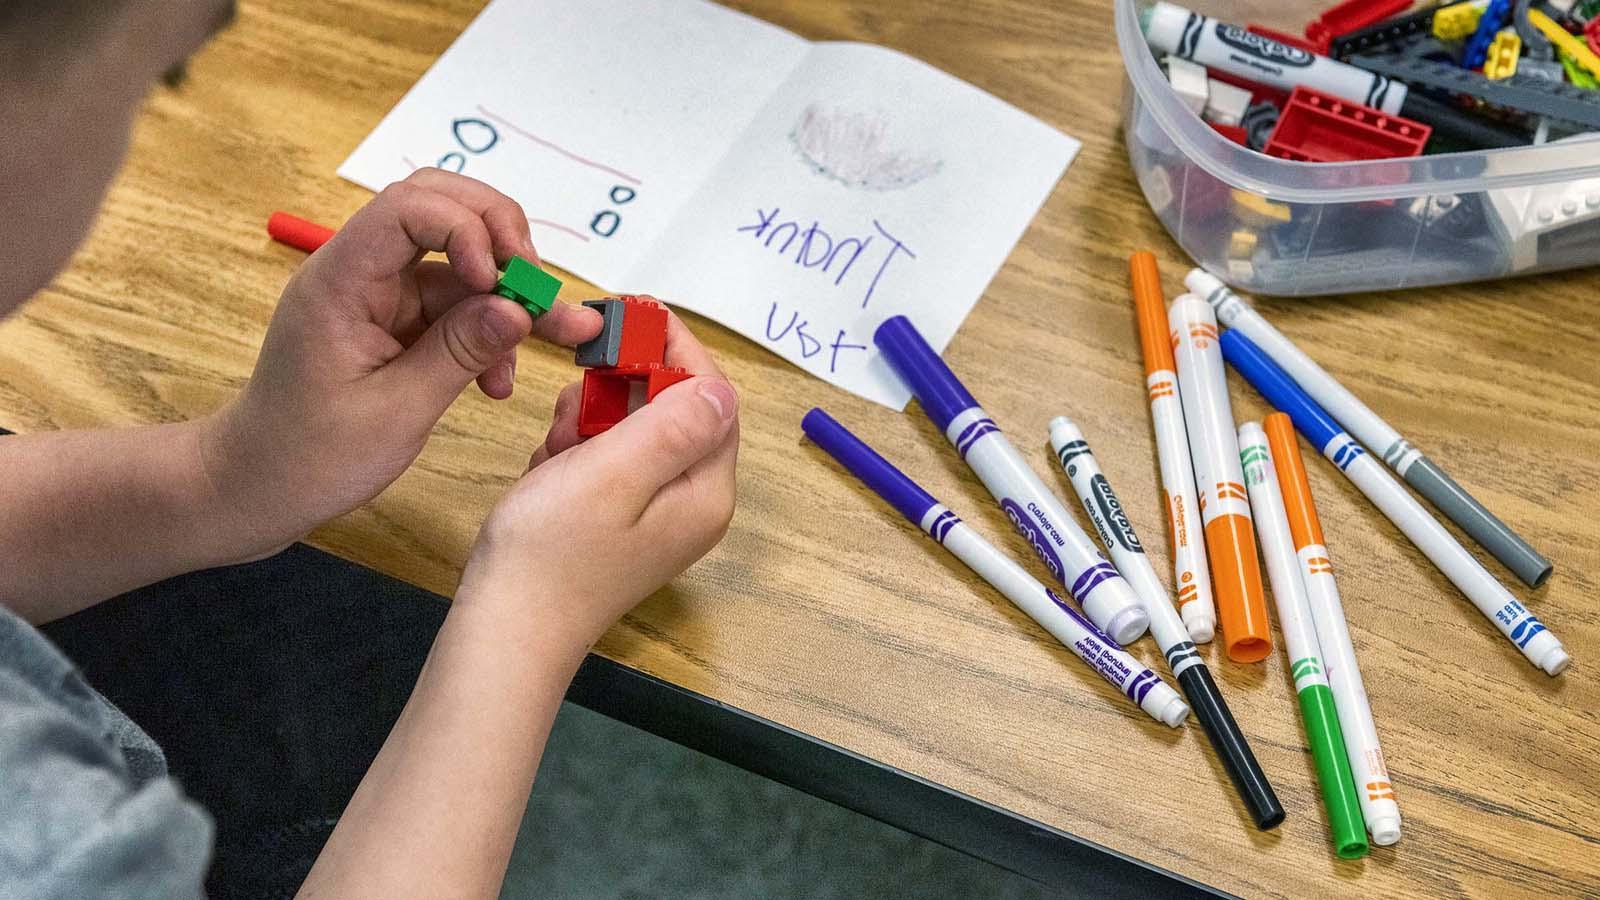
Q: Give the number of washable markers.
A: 11